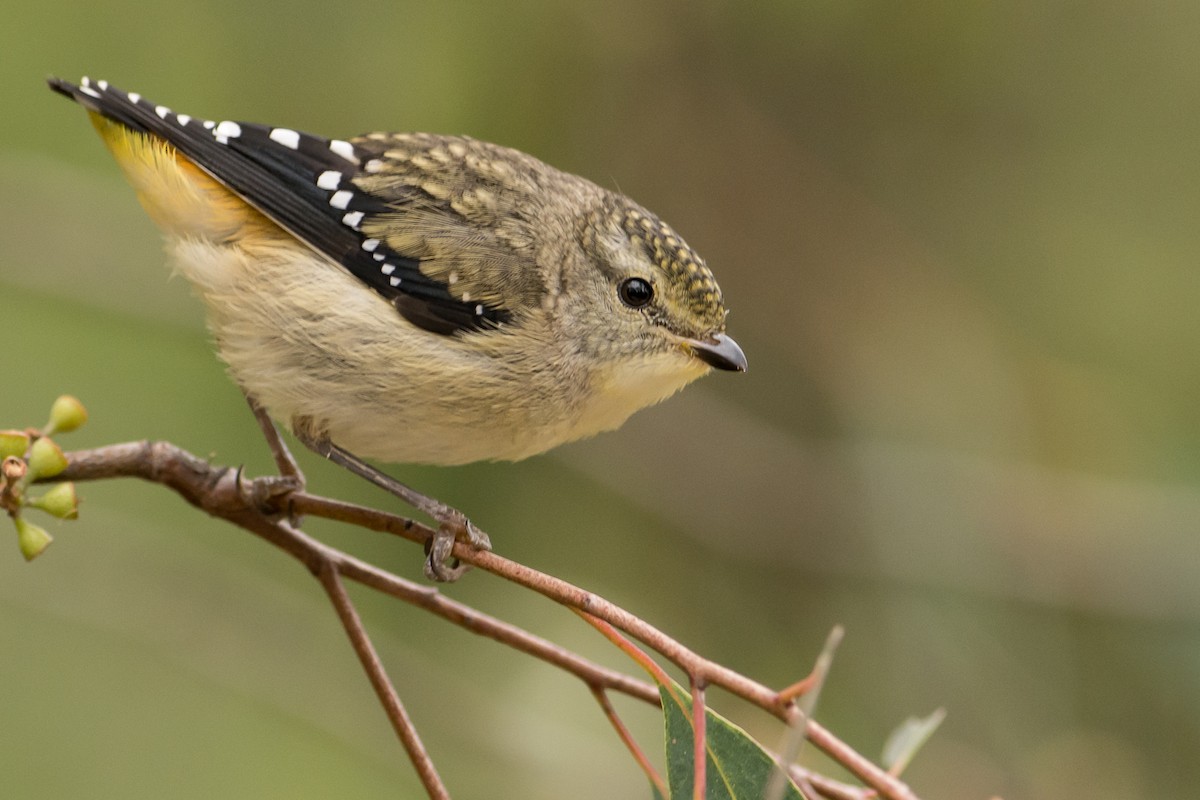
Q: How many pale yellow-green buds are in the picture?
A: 5